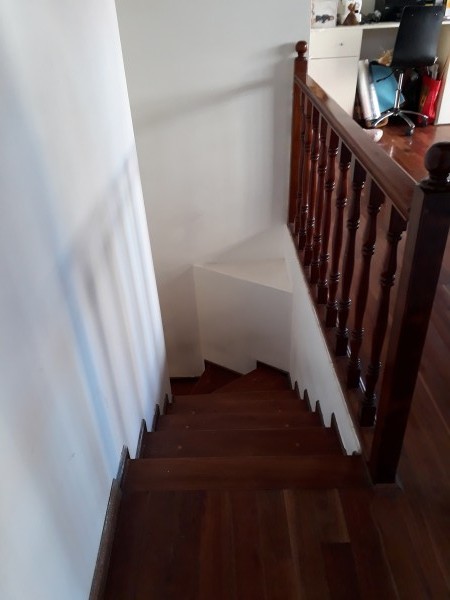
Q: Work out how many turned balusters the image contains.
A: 9